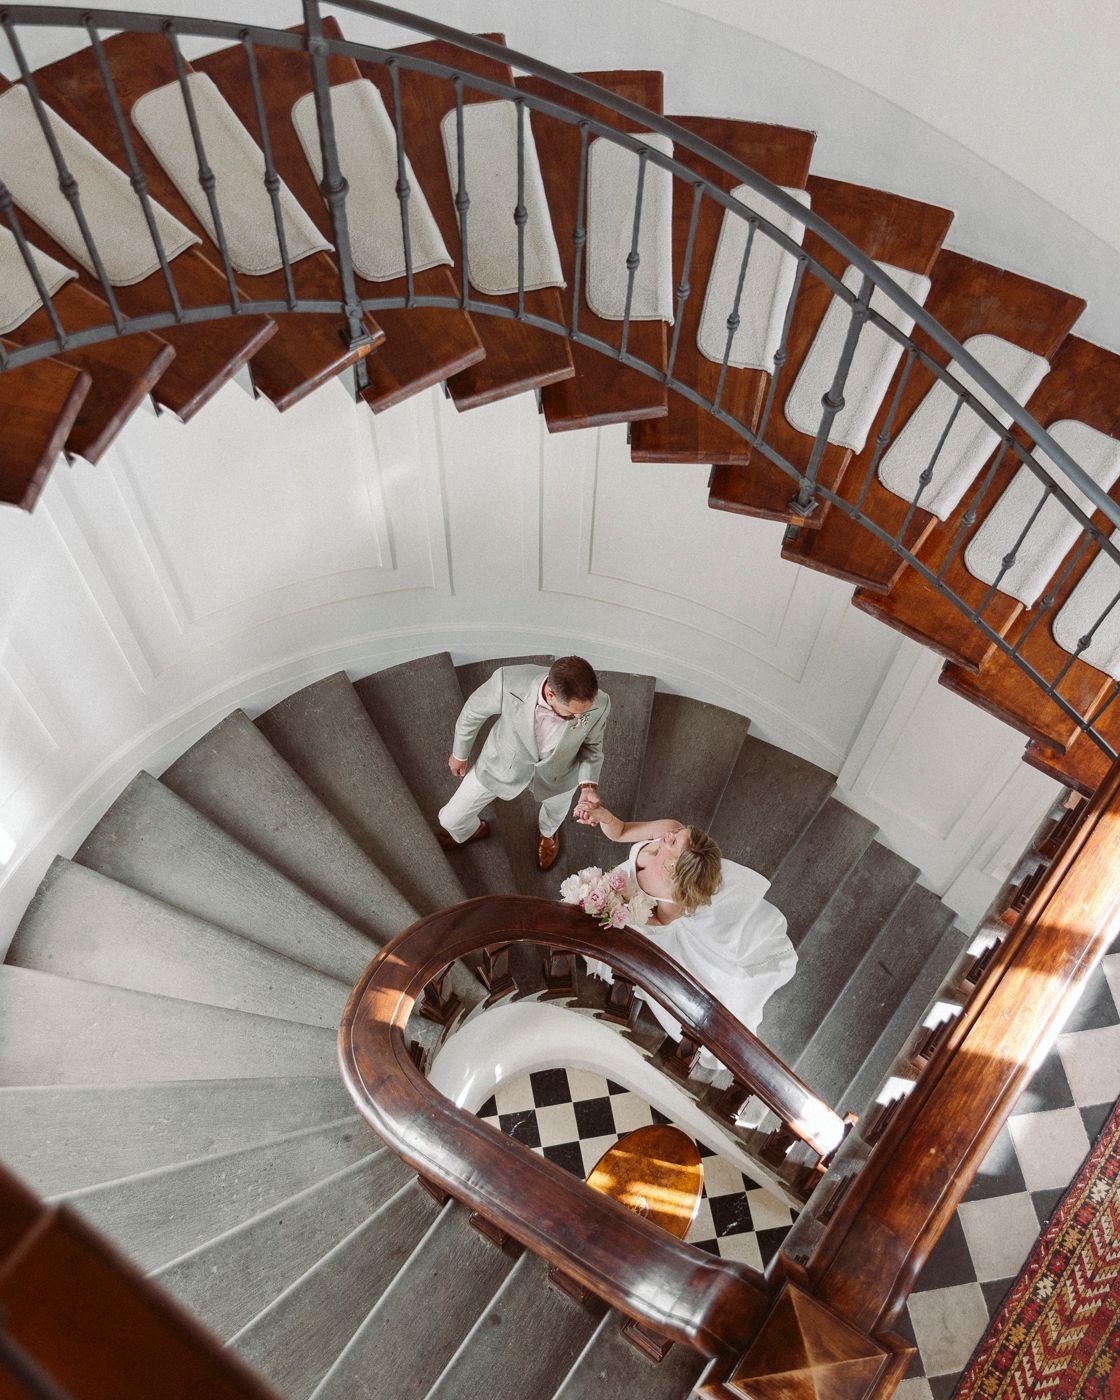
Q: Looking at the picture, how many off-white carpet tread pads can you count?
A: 11